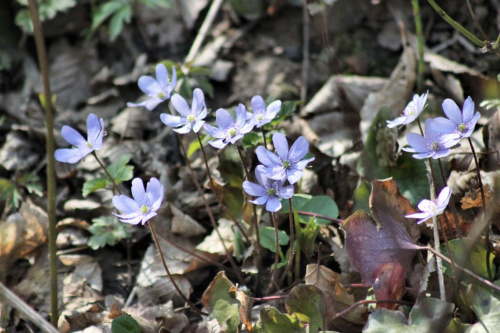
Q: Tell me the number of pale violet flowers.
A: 12